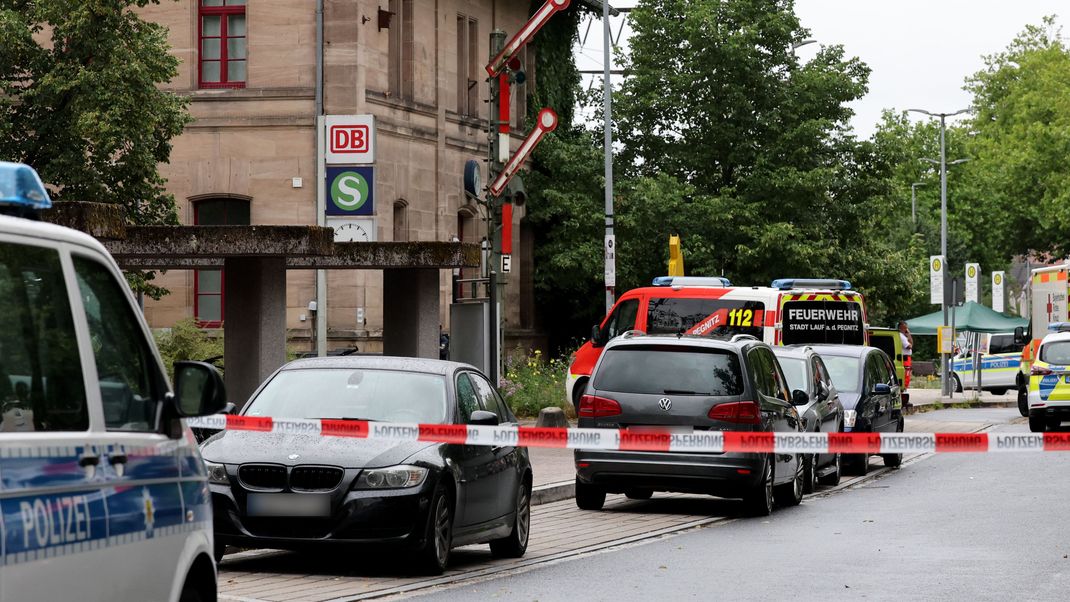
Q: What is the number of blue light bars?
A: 4